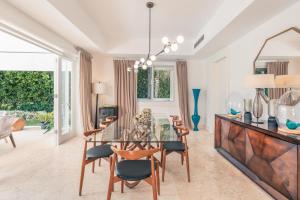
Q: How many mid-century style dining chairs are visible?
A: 7